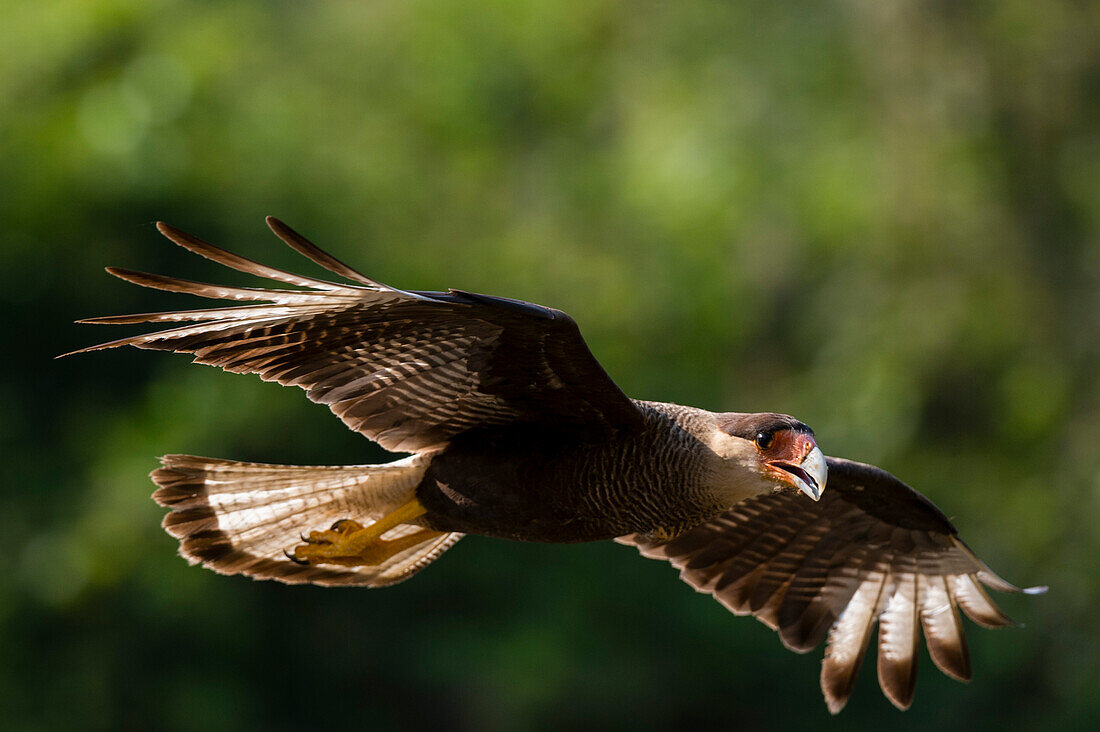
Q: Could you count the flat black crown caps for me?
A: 1